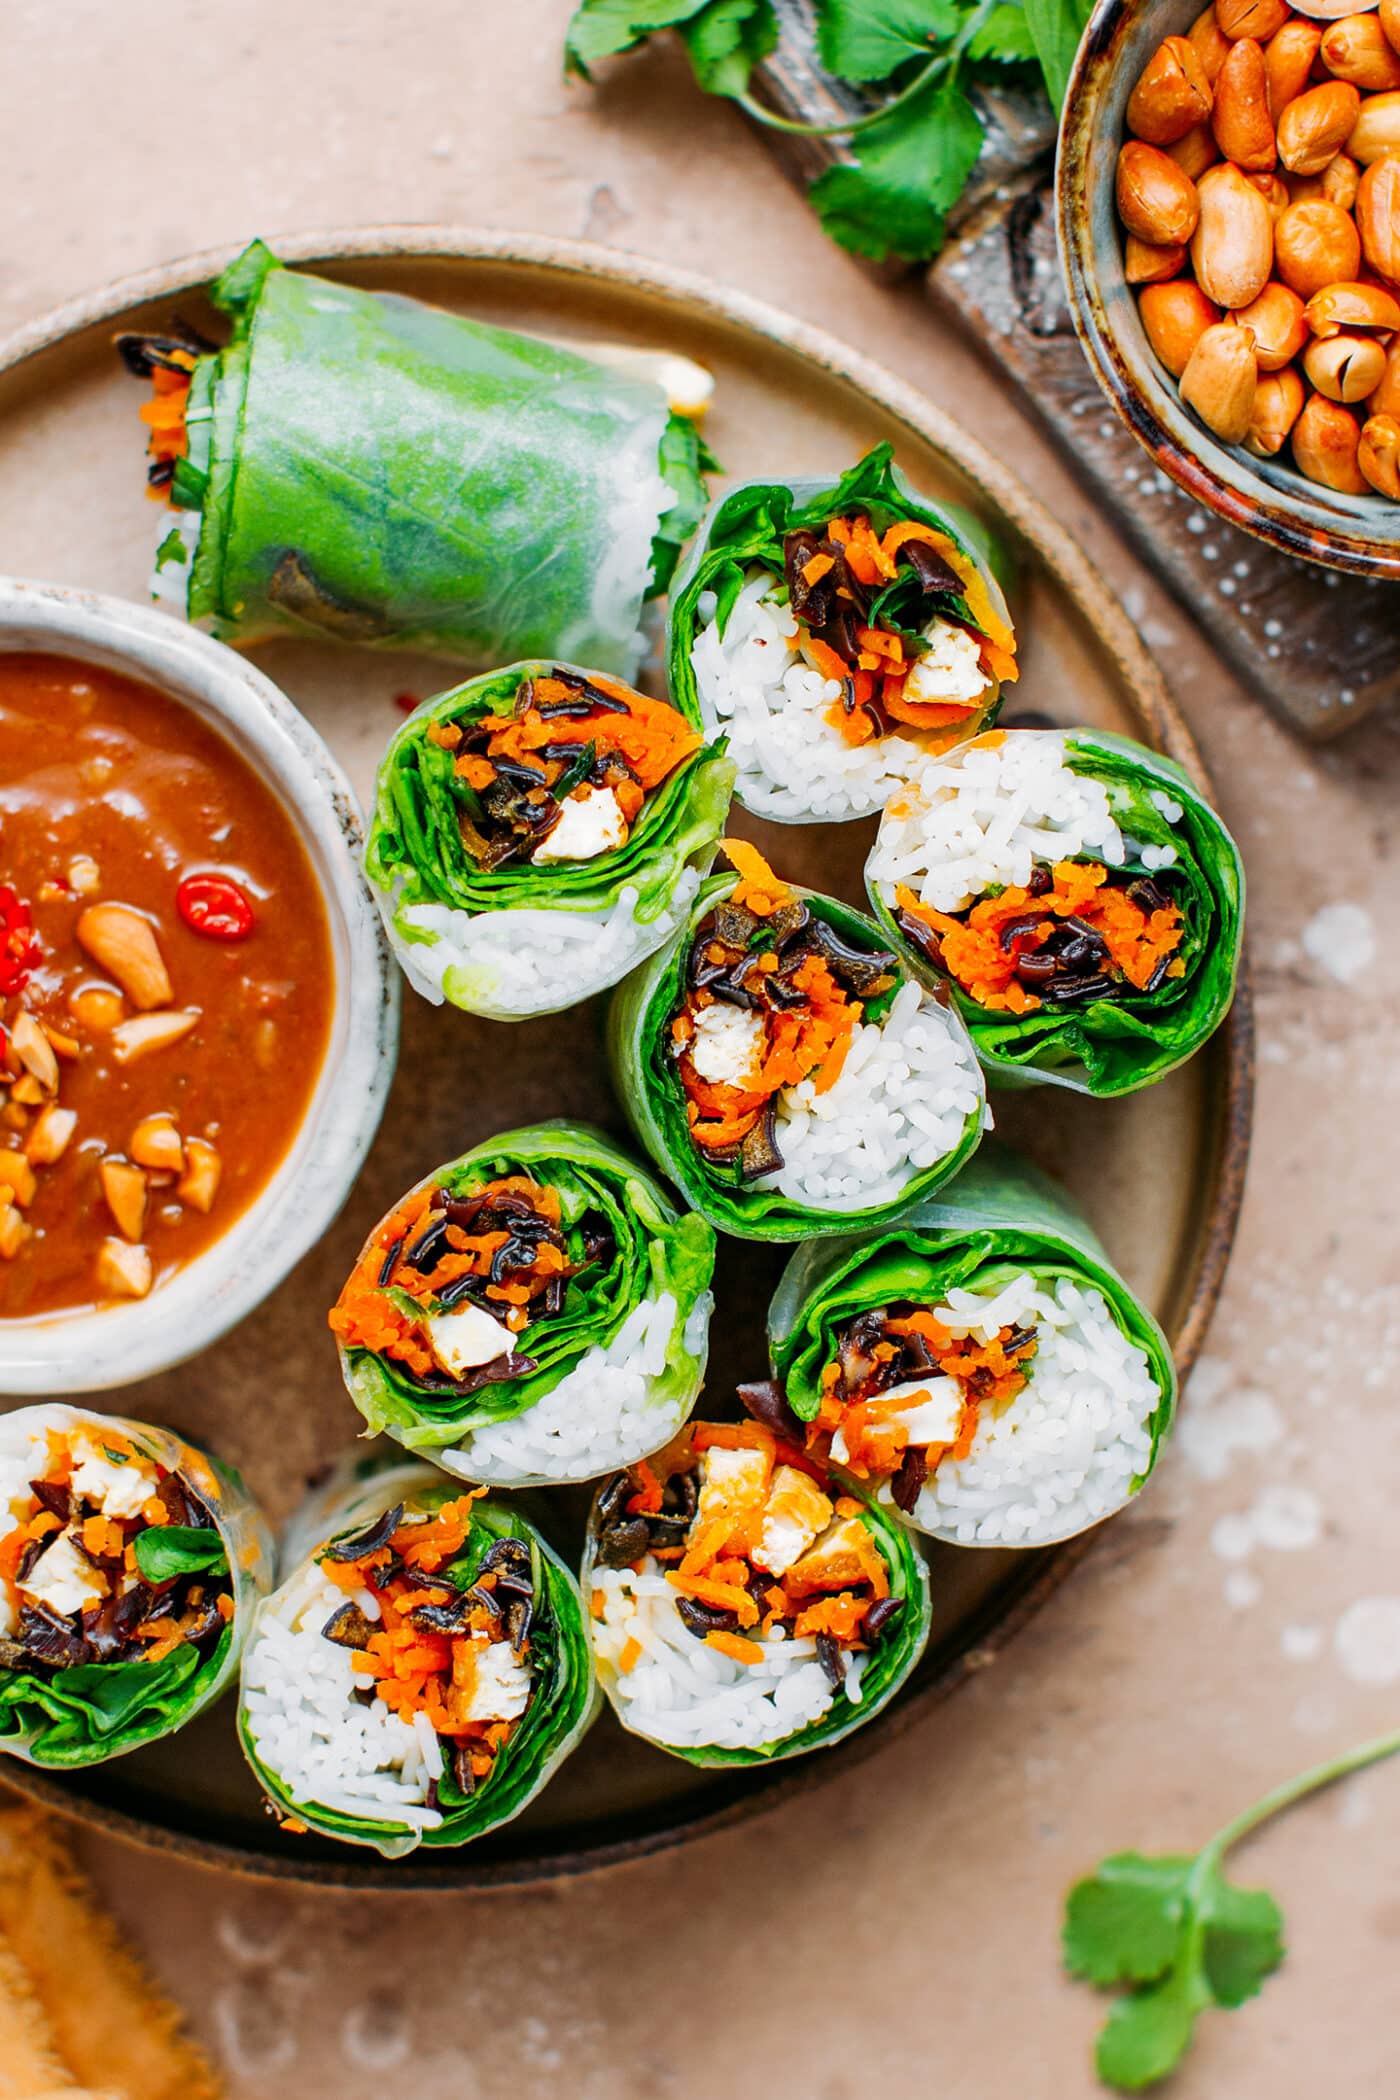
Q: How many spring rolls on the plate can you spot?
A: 10